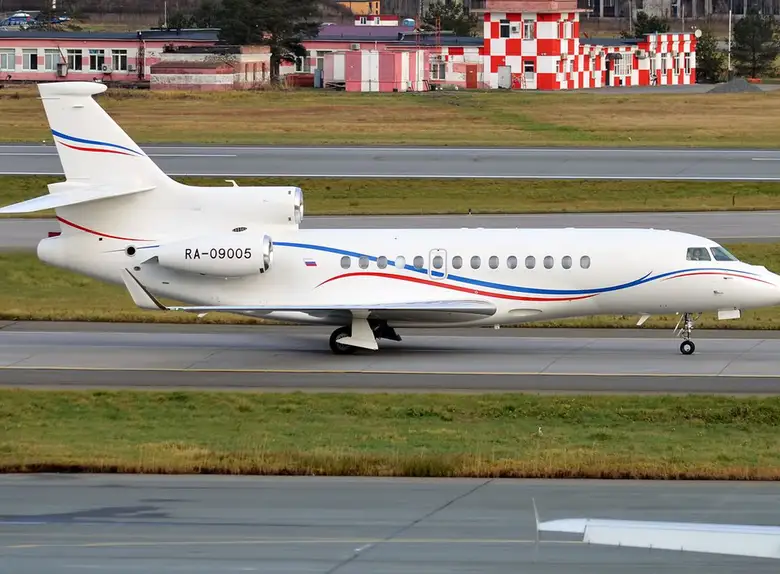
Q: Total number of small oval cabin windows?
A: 14